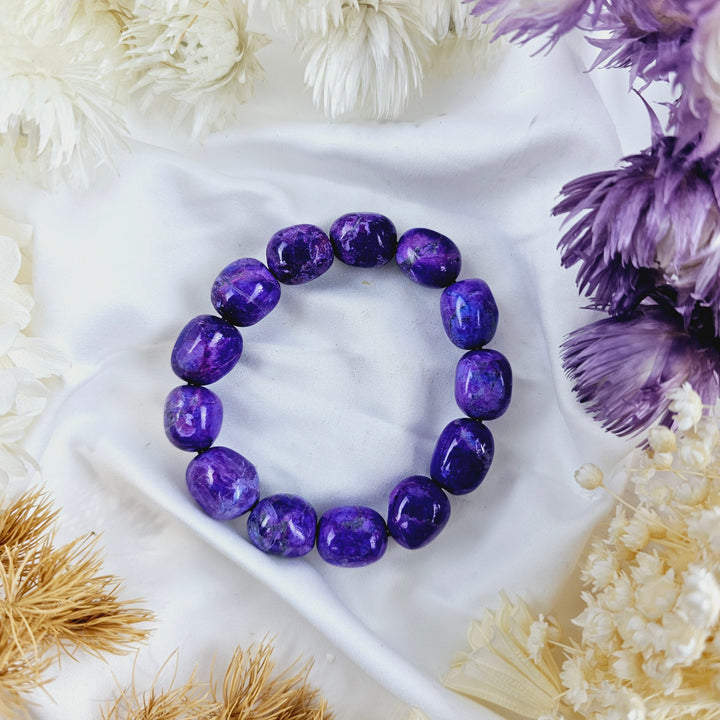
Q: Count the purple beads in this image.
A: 13